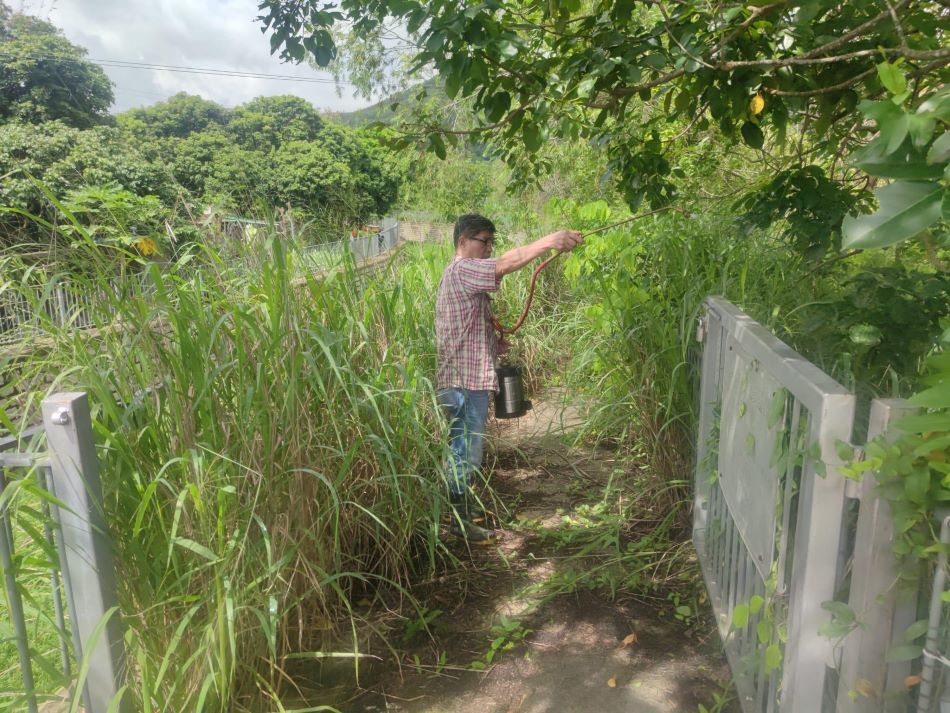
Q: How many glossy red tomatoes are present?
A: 0